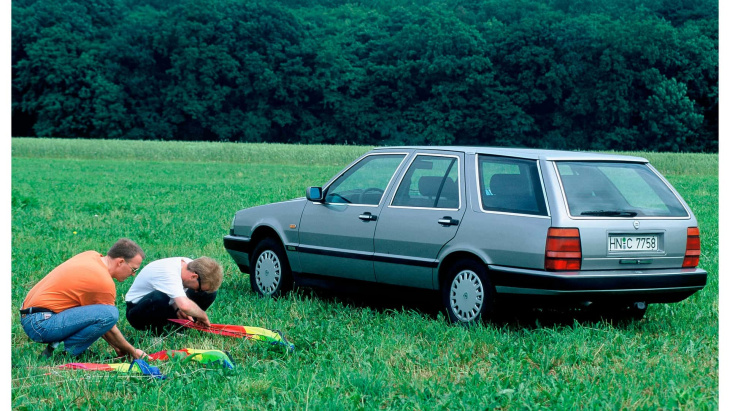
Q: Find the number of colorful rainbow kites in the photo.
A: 3